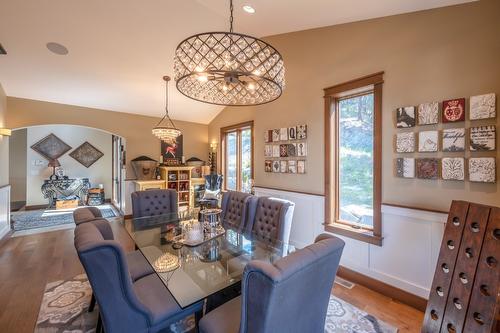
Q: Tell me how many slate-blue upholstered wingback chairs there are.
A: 6